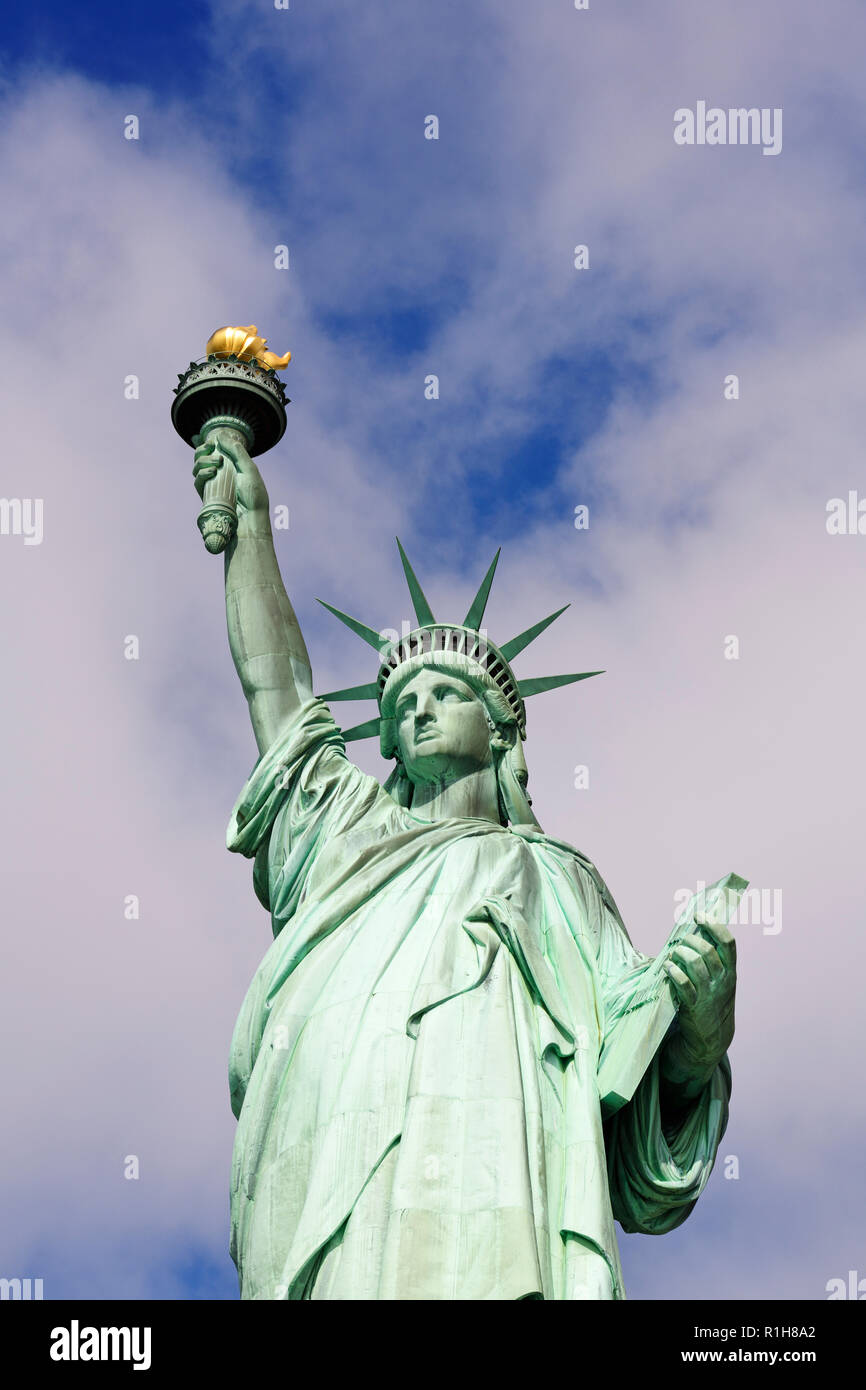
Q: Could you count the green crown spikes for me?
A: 7